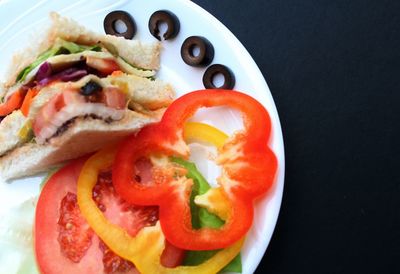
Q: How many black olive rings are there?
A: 4